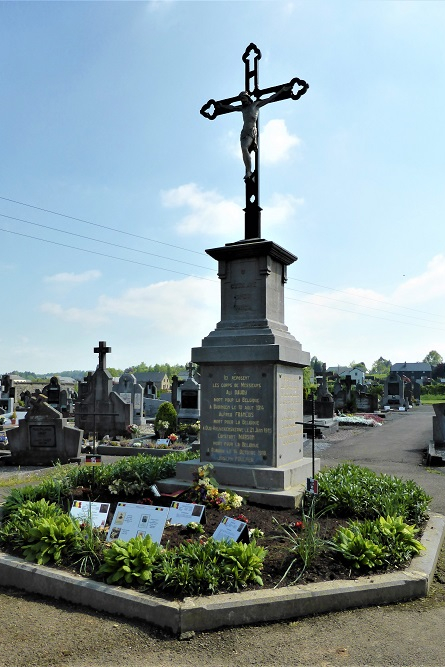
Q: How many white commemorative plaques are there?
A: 4